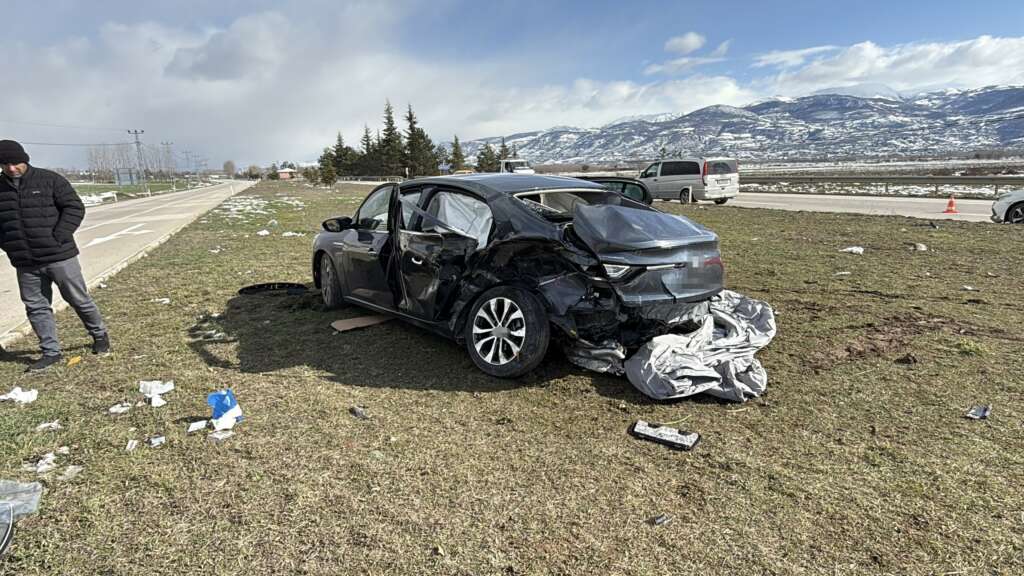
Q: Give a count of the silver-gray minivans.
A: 1